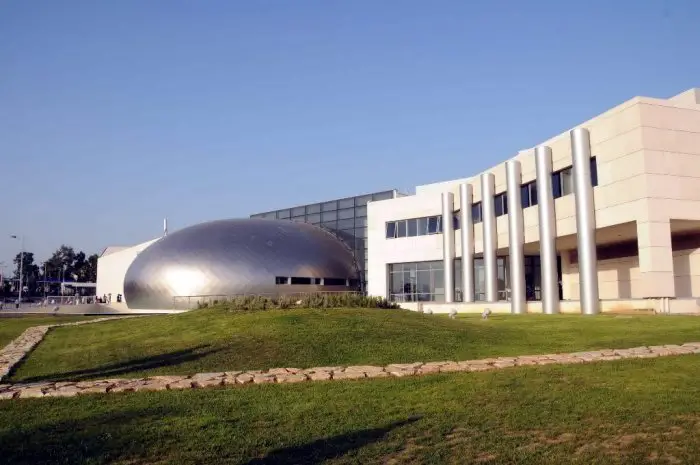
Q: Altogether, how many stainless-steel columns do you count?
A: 6